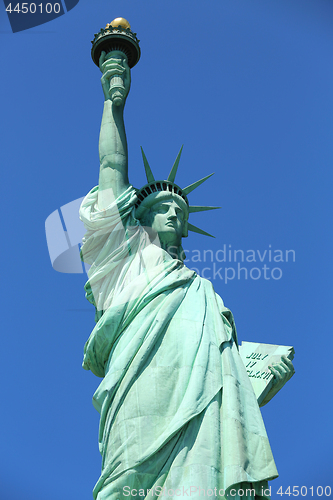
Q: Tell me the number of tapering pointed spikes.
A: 5